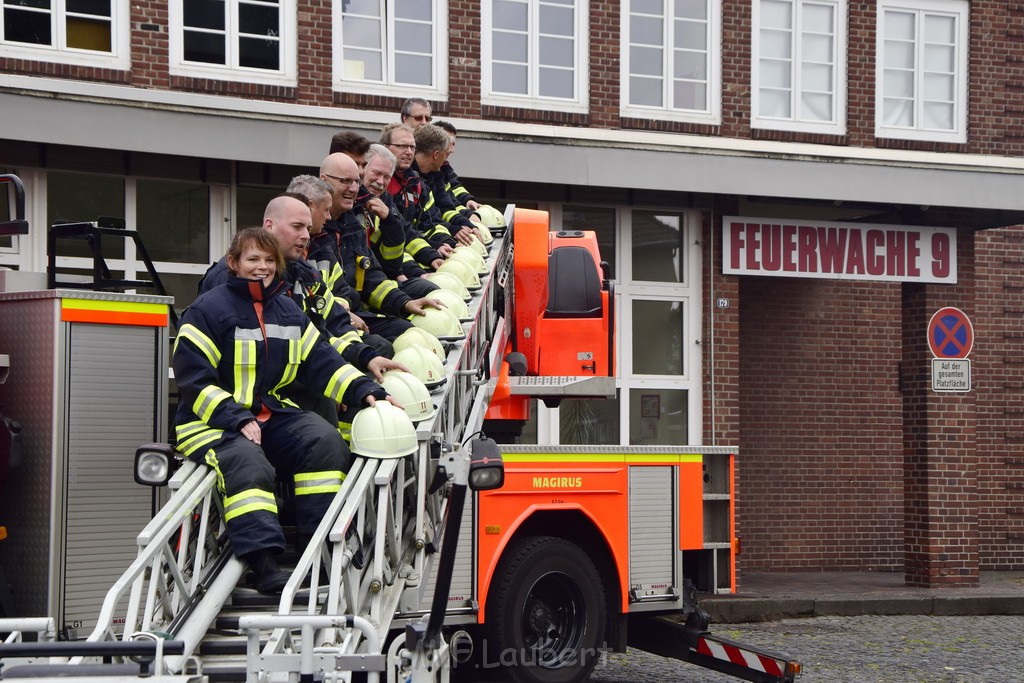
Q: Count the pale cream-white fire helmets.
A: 12